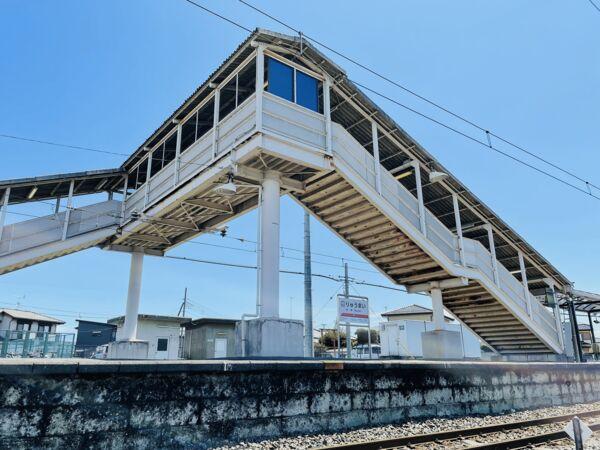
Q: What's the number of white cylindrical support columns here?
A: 3